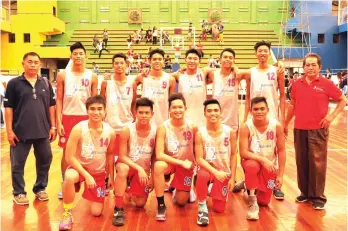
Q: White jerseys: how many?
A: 11